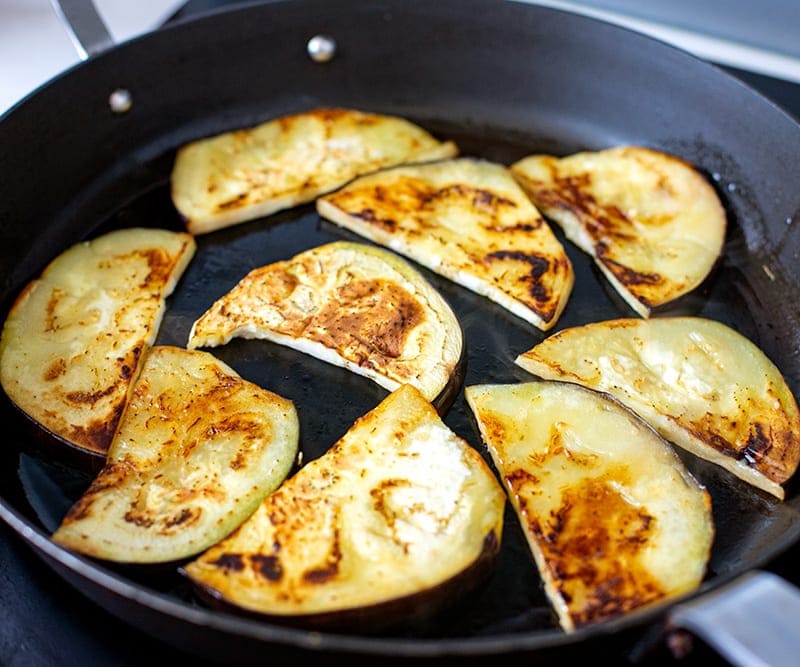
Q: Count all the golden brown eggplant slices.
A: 9